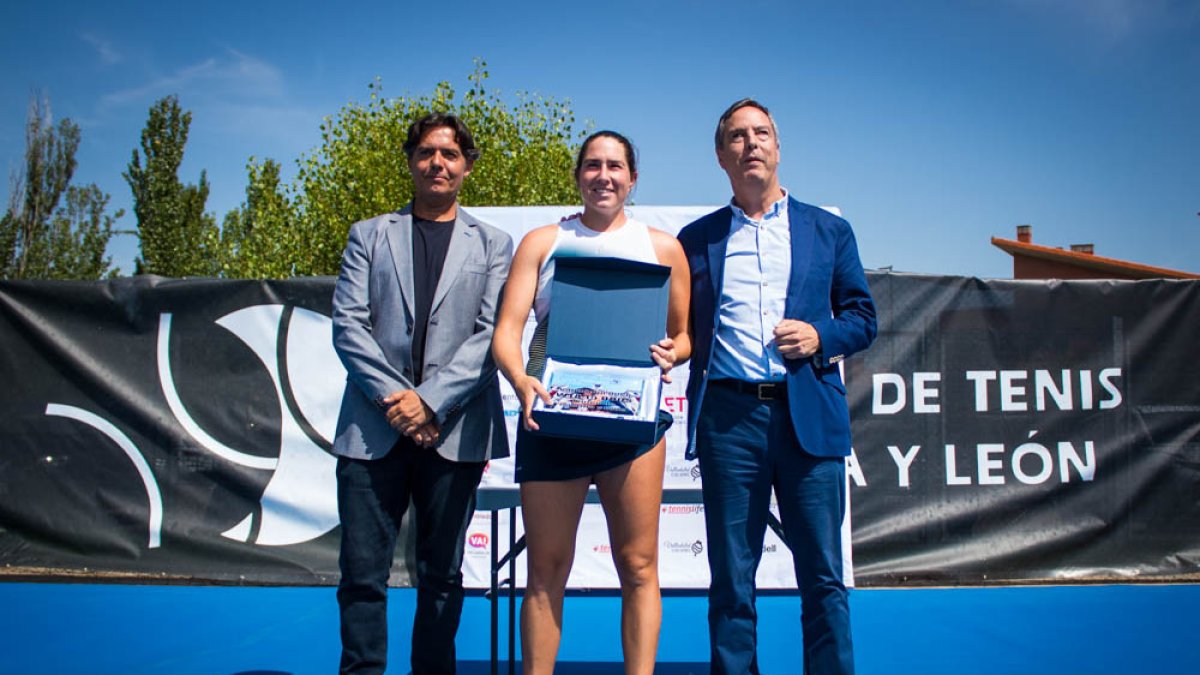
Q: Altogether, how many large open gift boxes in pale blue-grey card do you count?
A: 1